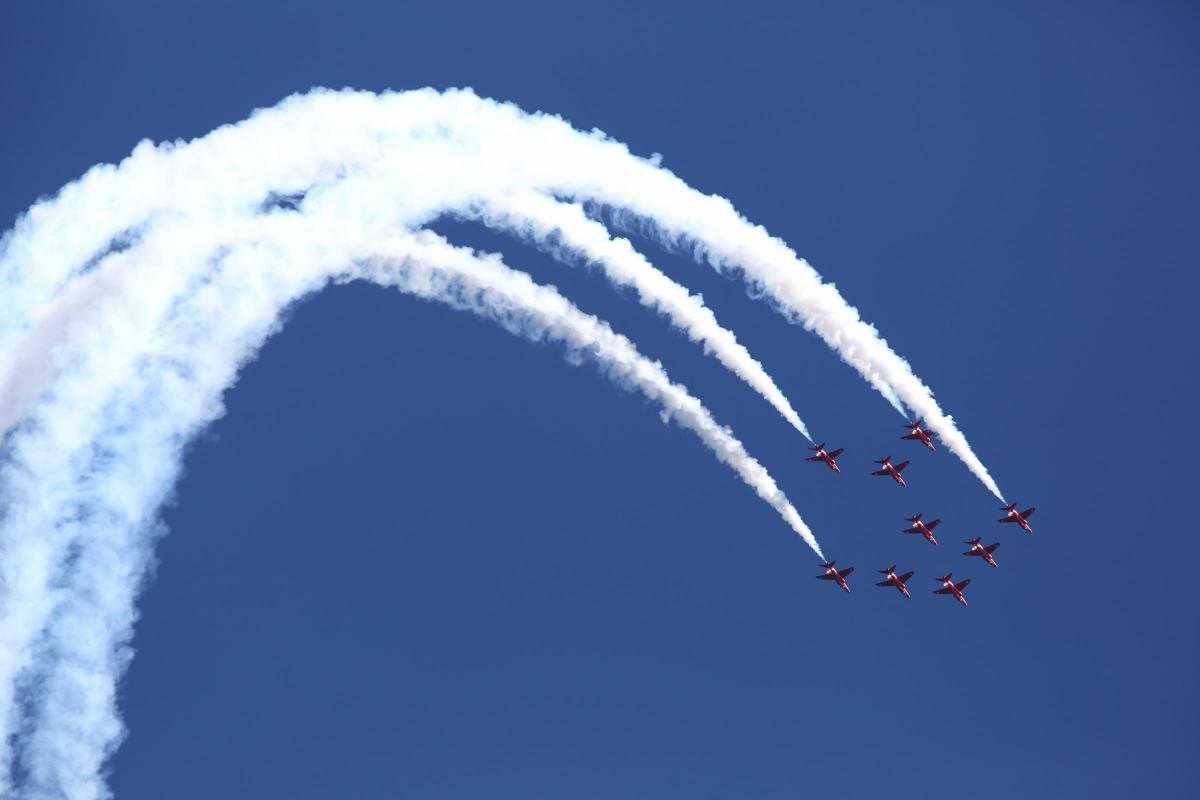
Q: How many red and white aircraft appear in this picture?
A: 9